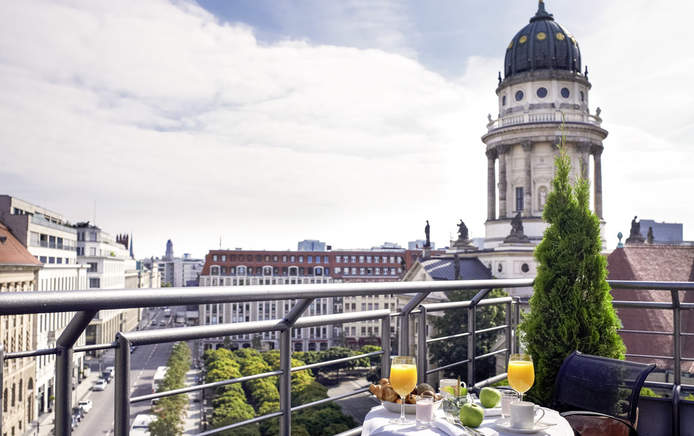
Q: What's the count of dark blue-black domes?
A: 1